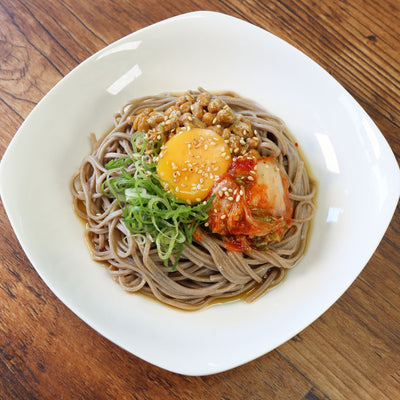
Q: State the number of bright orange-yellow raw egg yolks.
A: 1